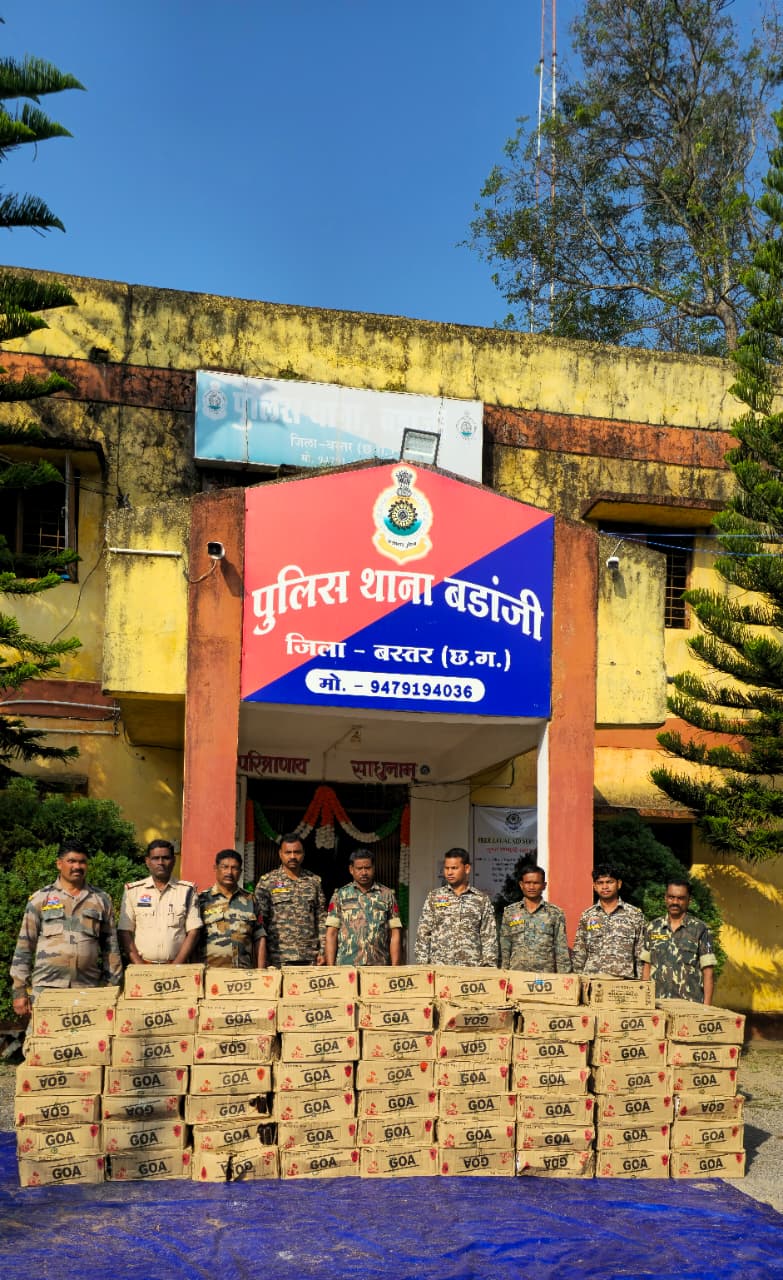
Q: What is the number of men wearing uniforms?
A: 9